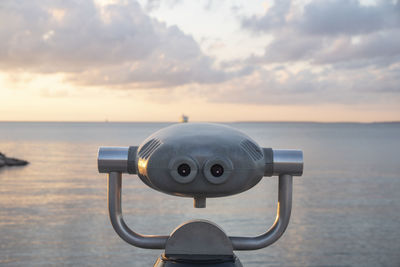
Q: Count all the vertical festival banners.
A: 0